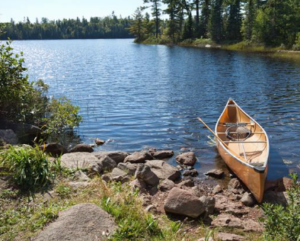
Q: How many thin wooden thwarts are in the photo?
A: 2